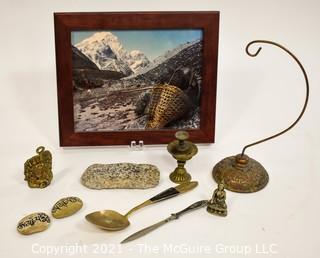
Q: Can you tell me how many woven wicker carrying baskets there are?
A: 1